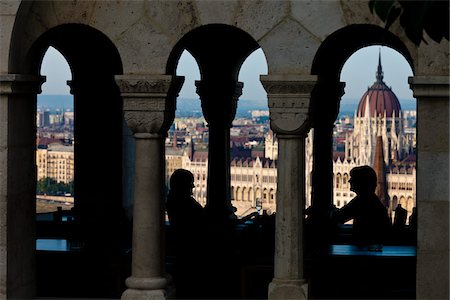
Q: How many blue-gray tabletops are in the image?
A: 2